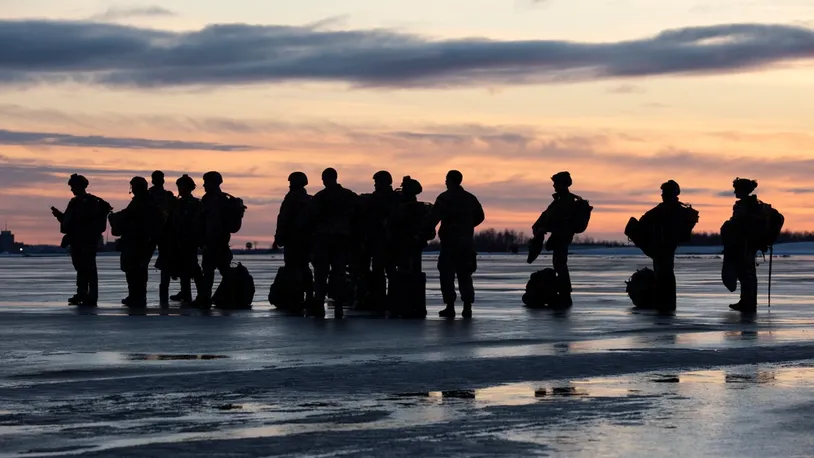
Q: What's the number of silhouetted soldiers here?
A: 13